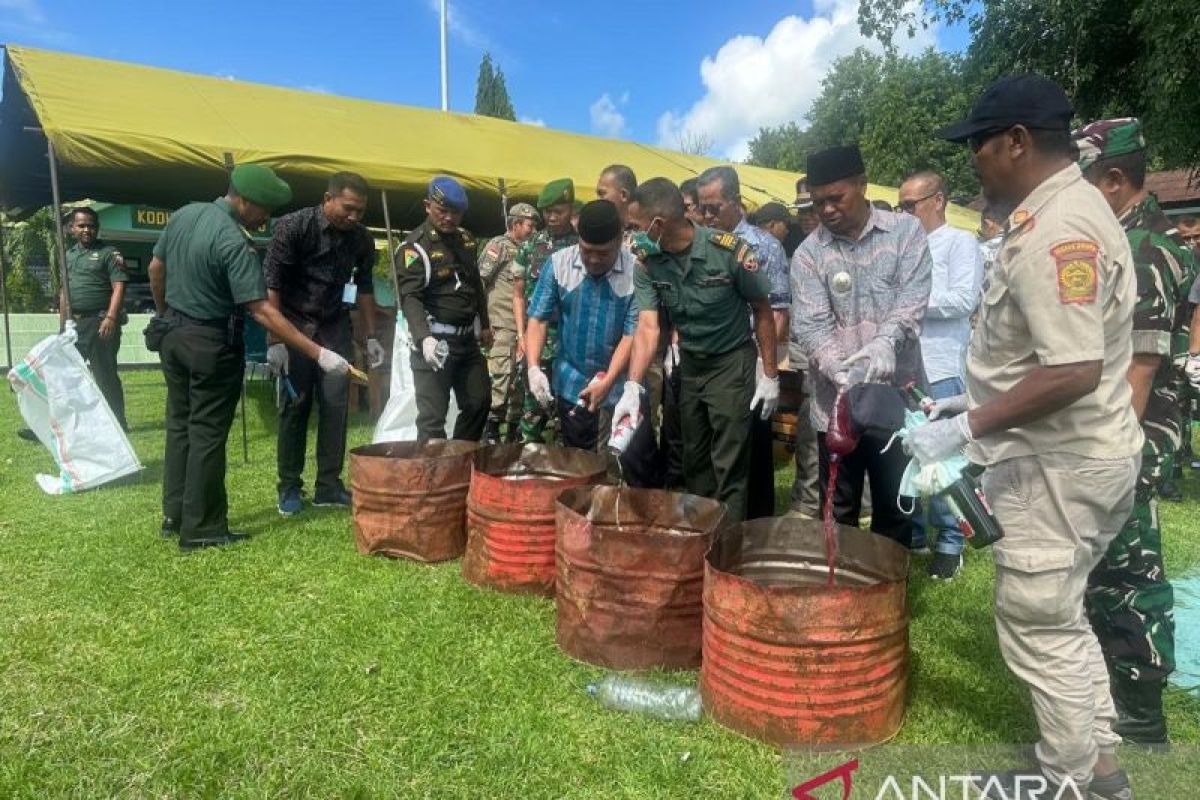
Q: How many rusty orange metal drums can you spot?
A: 4